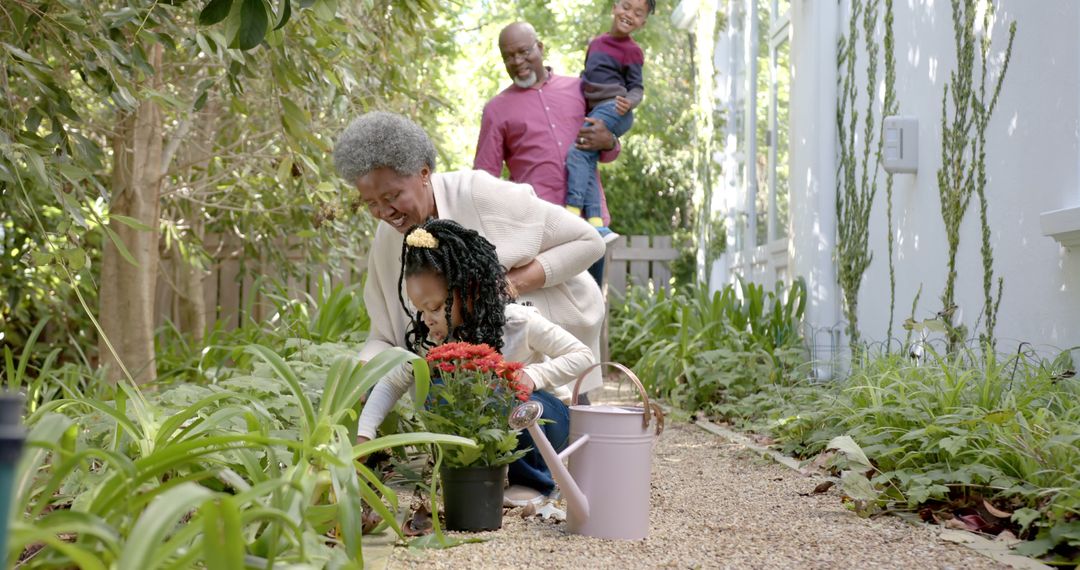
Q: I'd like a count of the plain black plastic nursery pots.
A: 1